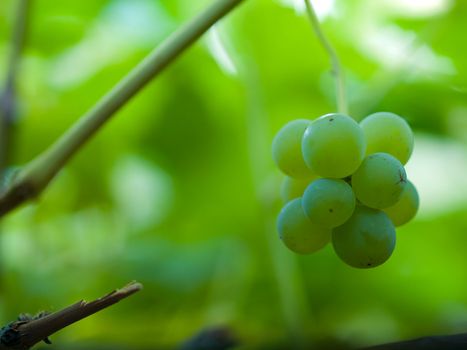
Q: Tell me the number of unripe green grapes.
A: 9